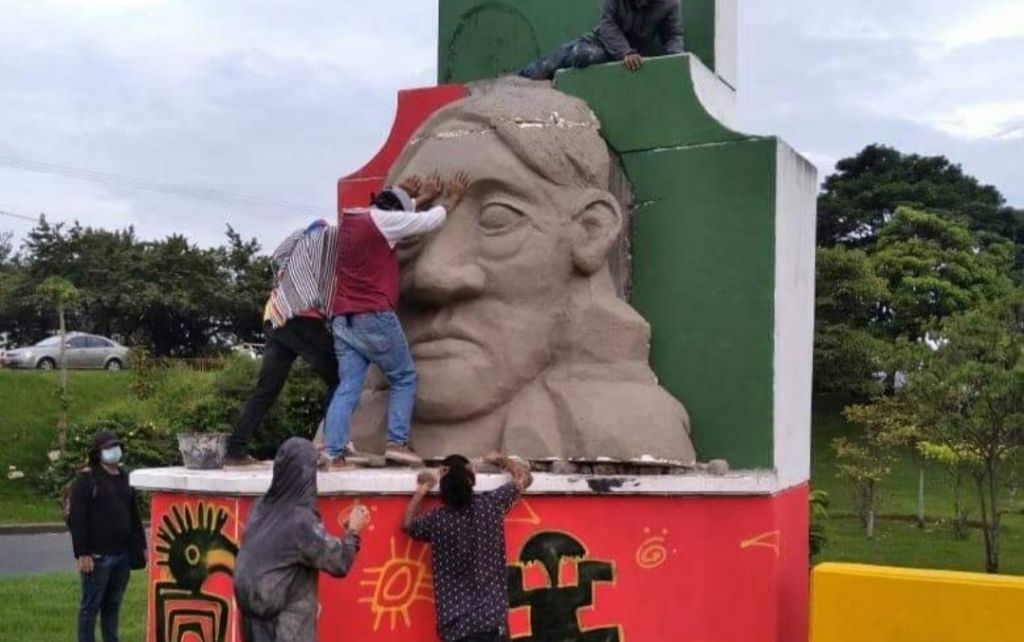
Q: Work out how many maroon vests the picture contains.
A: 1